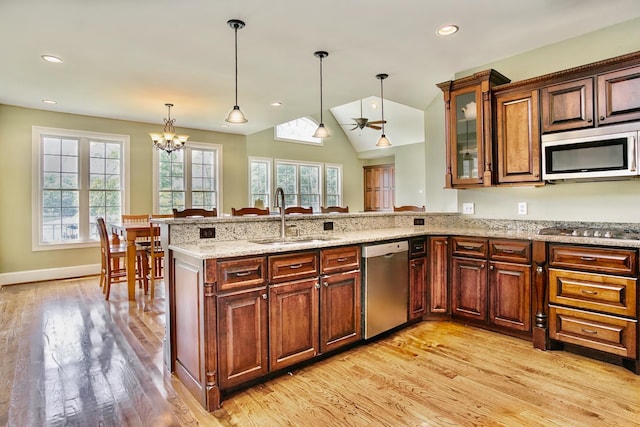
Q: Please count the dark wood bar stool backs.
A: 5